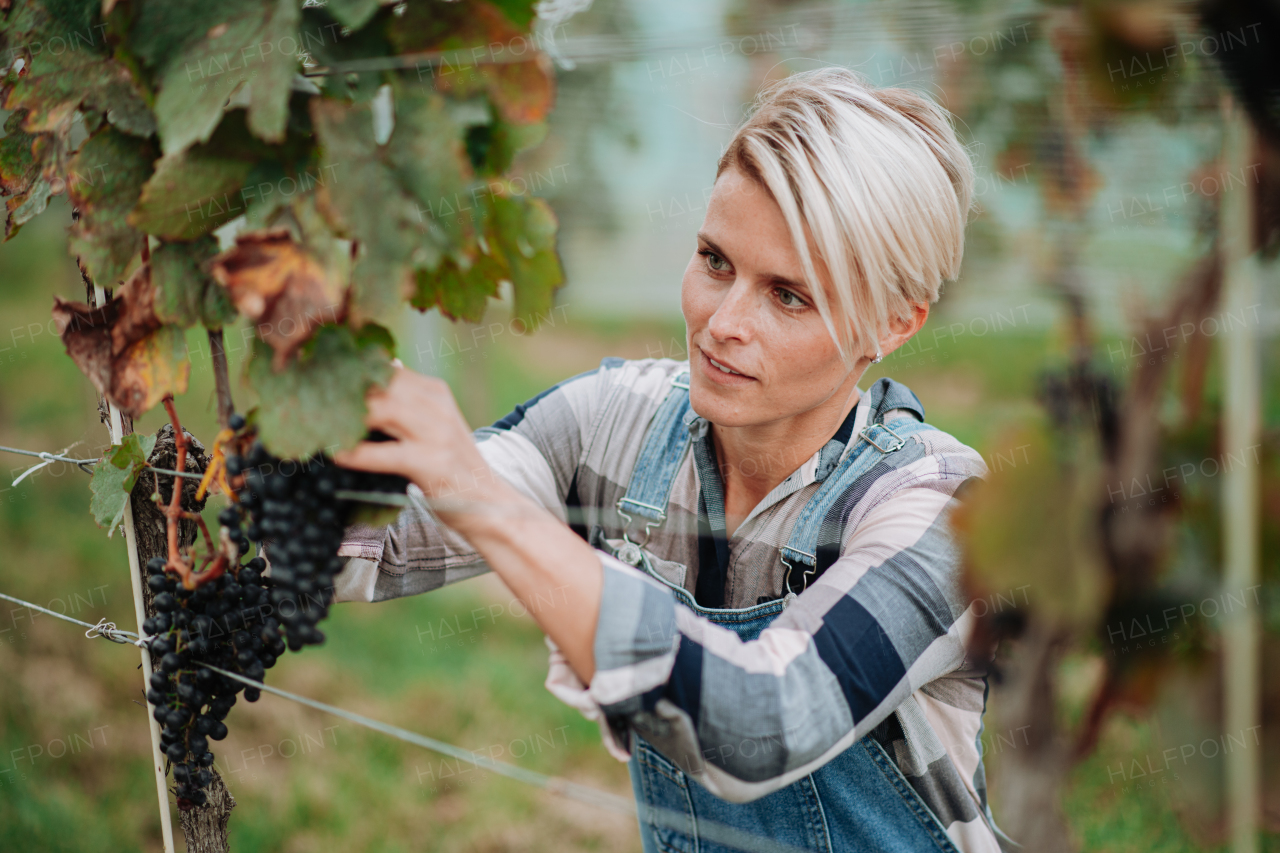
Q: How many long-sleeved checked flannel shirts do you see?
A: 1